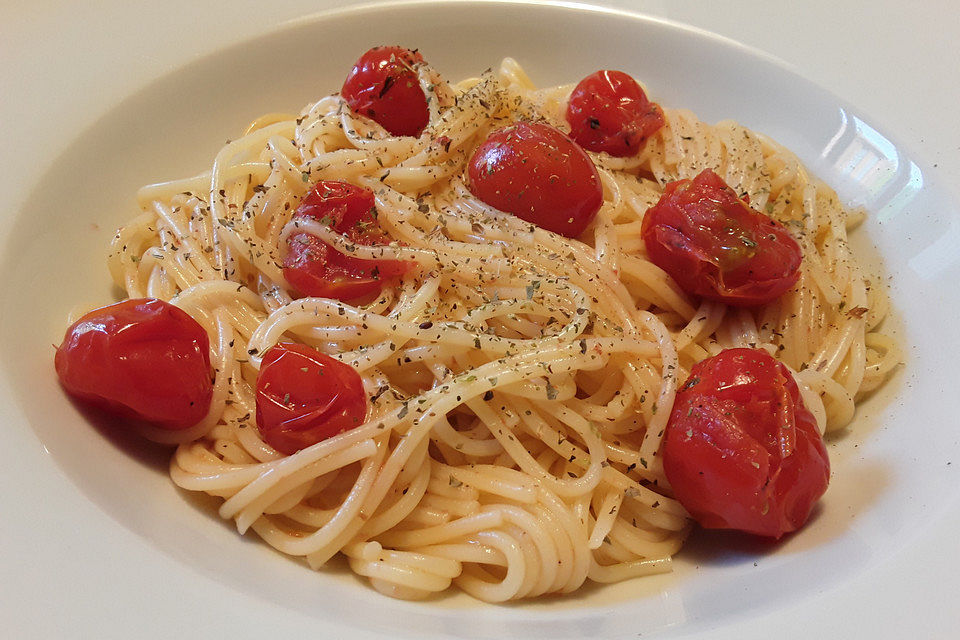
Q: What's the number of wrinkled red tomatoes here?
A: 8